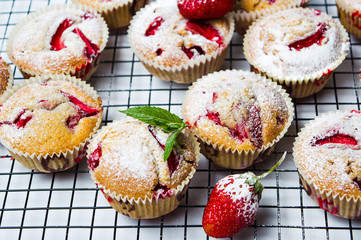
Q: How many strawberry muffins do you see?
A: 11